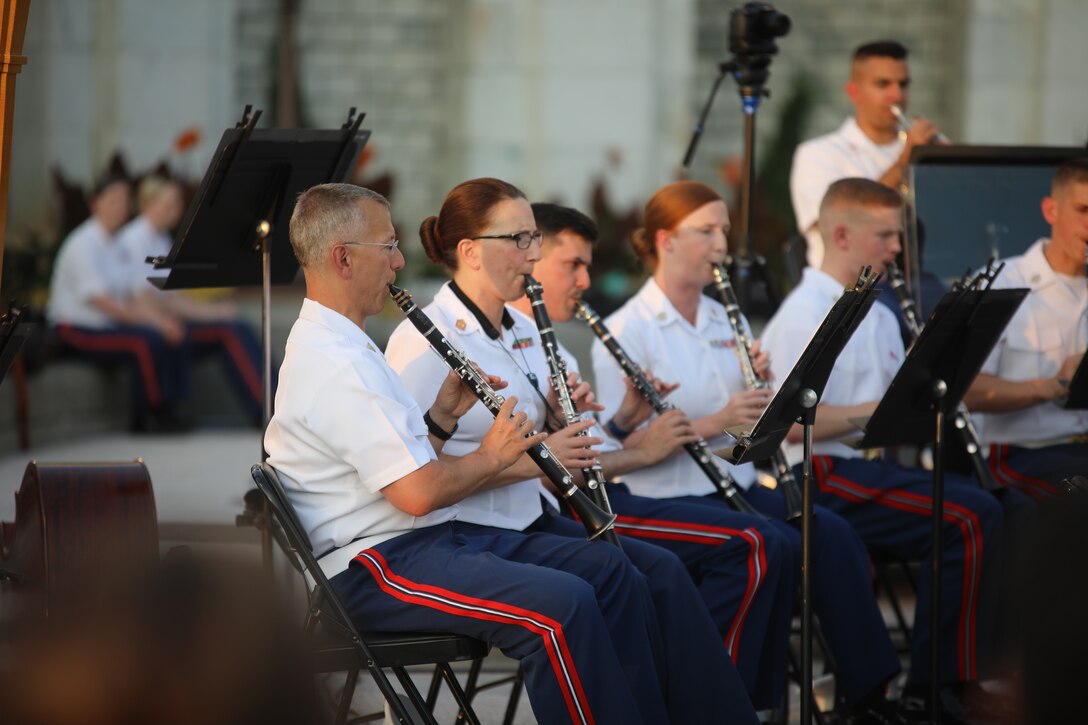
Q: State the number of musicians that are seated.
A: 6